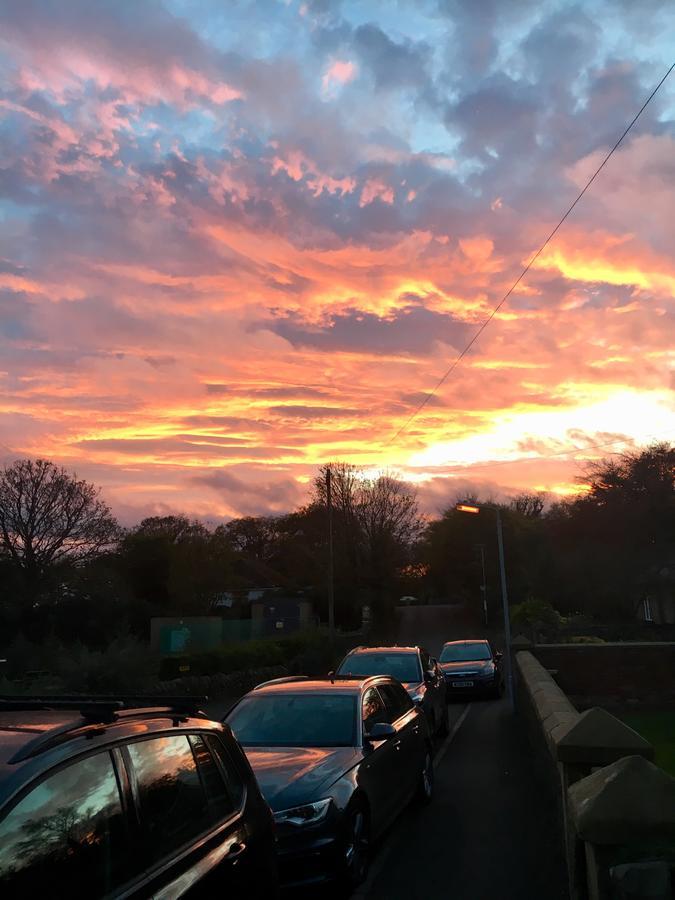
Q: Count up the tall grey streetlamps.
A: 1